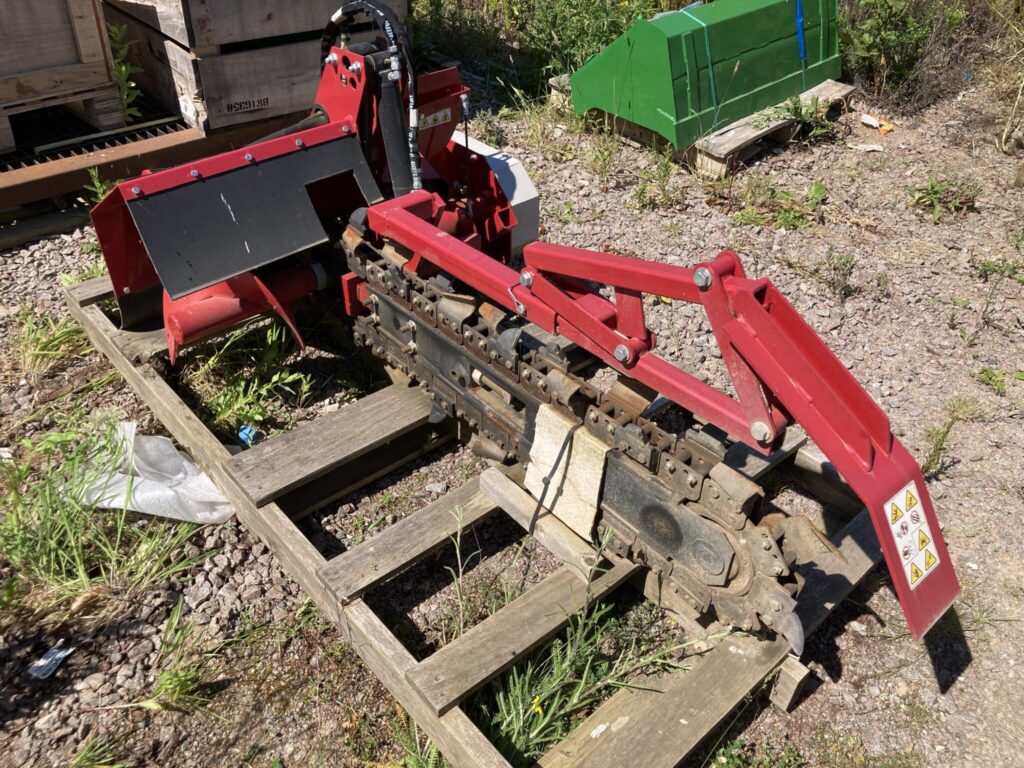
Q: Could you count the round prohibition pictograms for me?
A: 3